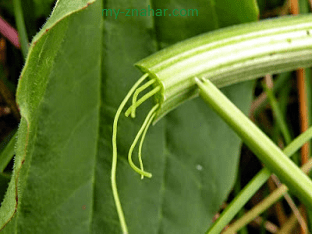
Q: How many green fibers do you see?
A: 5